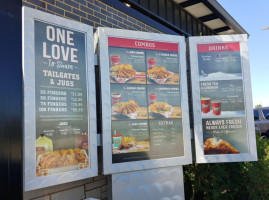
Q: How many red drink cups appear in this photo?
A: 6